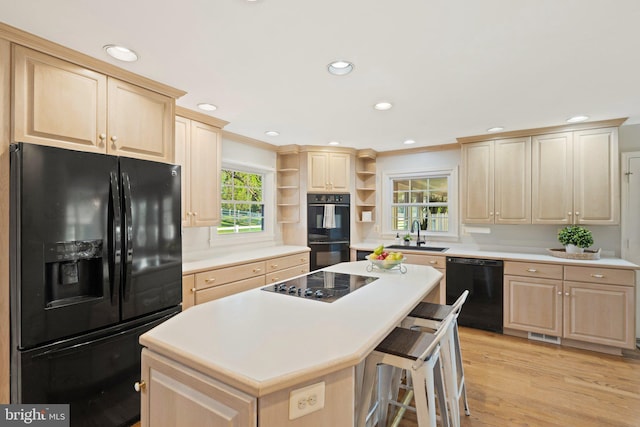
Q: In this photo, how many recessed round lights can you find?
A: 9